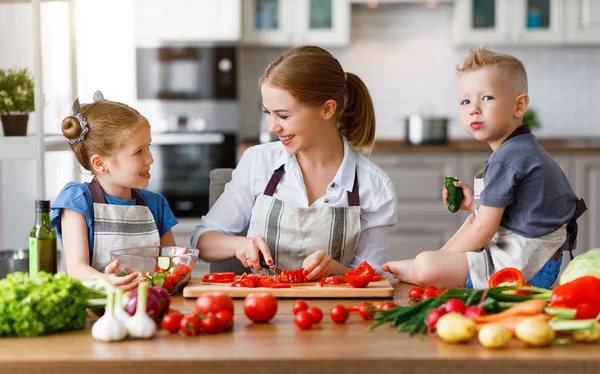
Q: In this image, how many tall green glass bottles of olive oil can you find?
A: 1